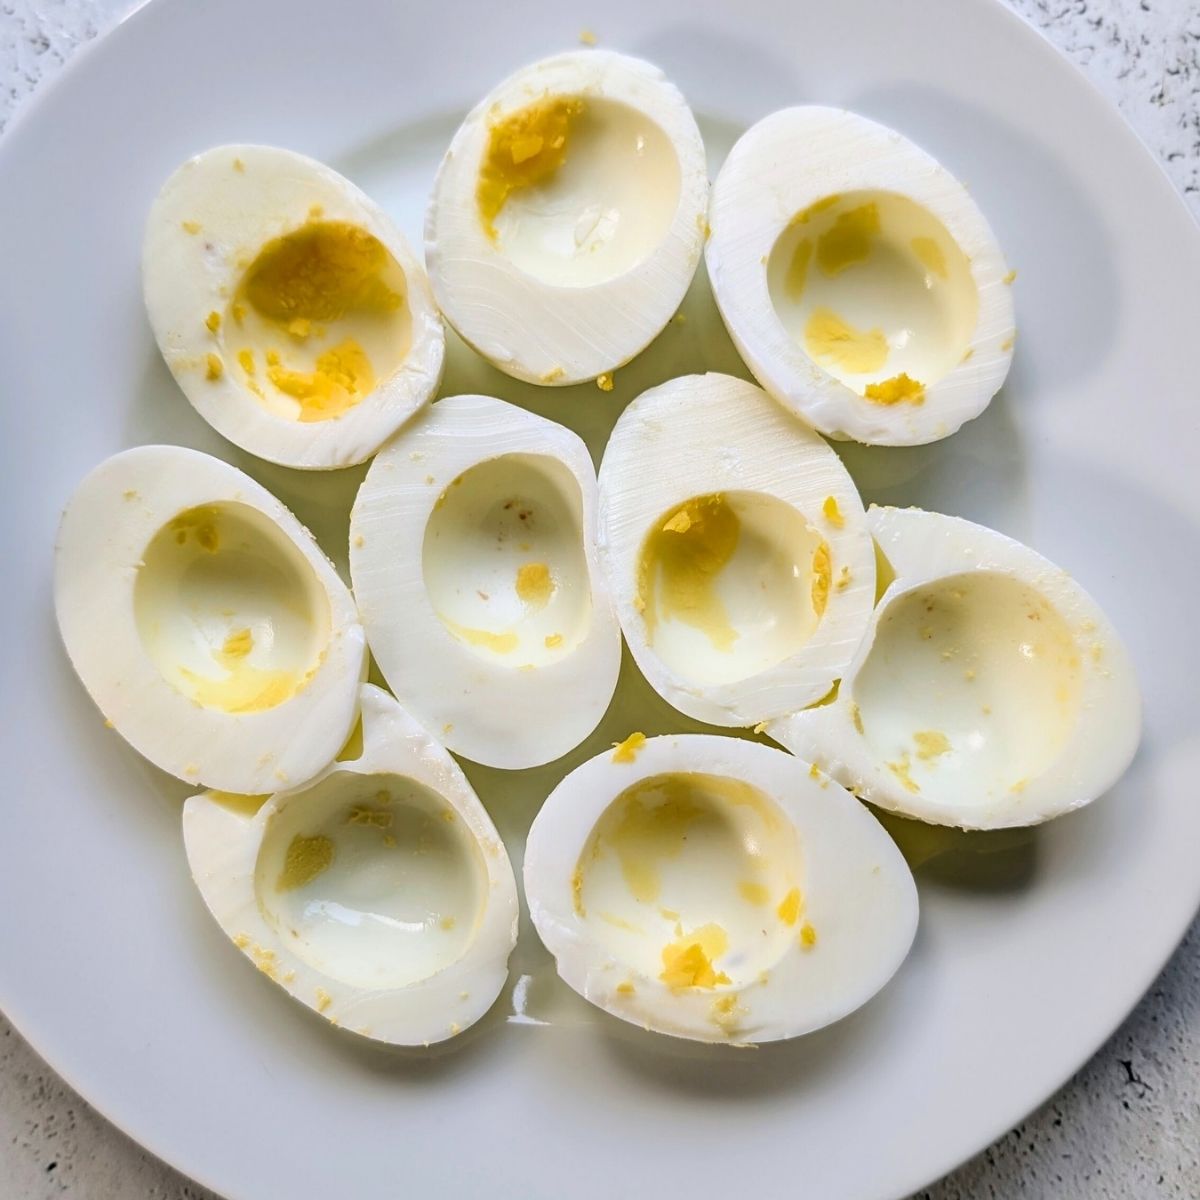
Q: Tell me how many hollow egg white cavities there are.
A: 9